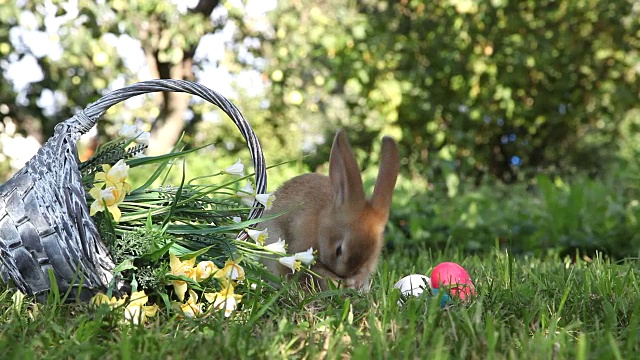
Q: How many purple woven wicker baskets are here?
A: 0